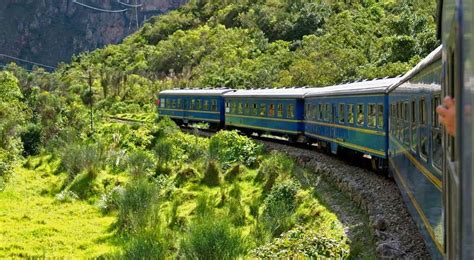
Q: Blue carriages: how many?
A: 4